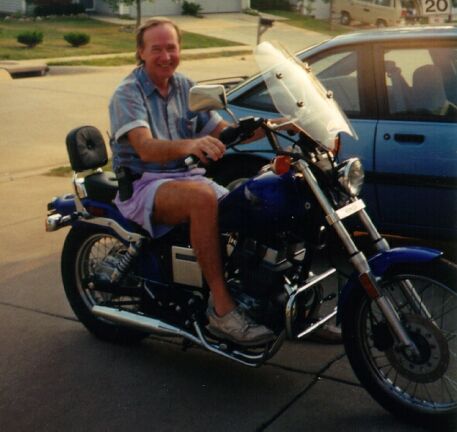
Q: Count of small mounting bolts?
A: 4